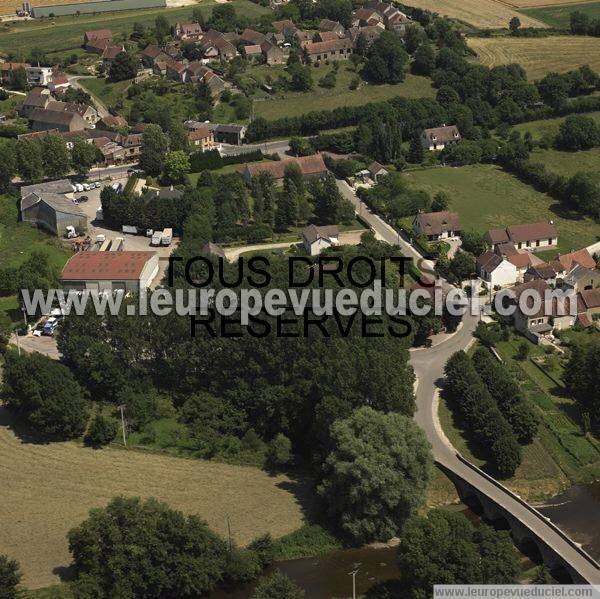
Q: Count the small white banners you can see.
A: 1